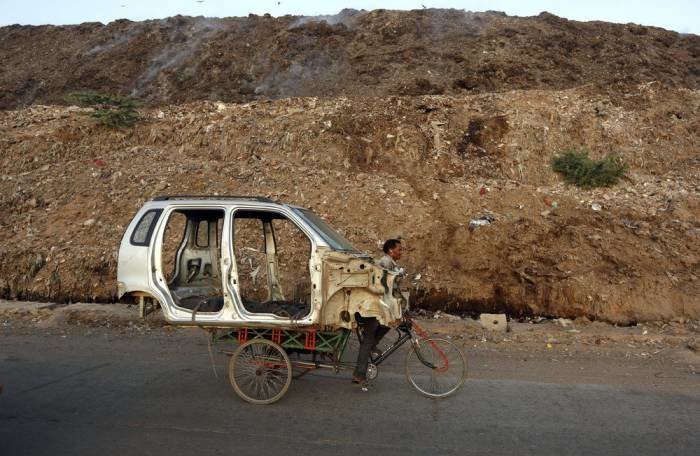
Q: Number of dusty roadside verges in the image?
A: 1